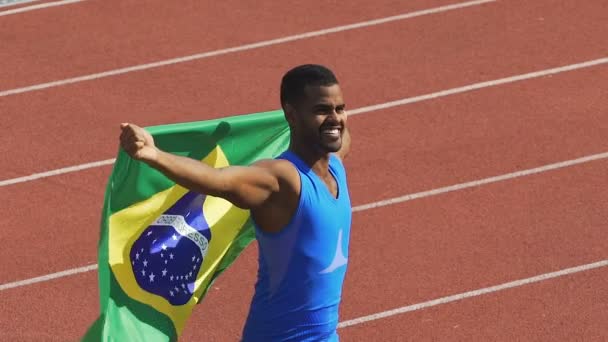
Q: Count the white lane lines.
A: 5